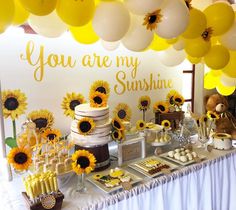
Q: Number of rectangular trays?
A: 3